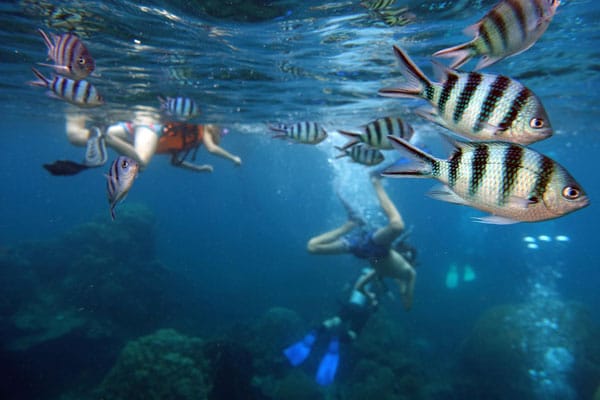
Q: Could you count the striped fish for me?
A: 10